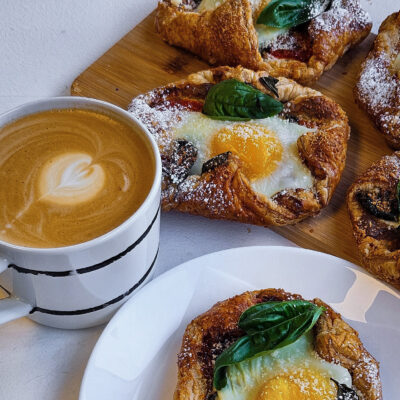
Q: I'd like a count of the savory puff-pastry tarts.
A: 5